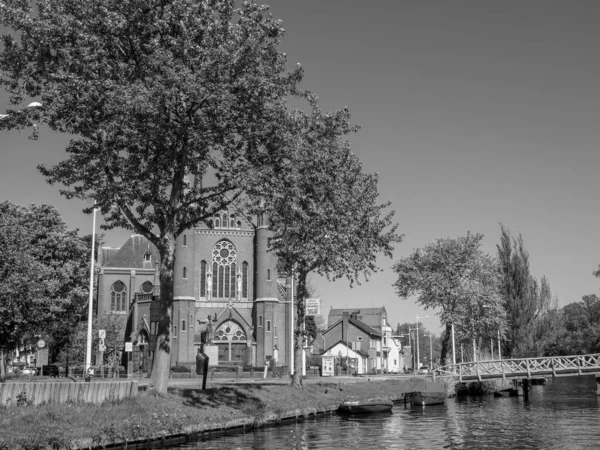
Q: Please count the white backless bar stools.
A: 0